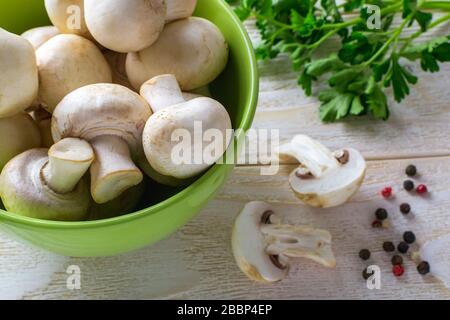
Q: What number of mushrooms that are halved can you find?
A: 2